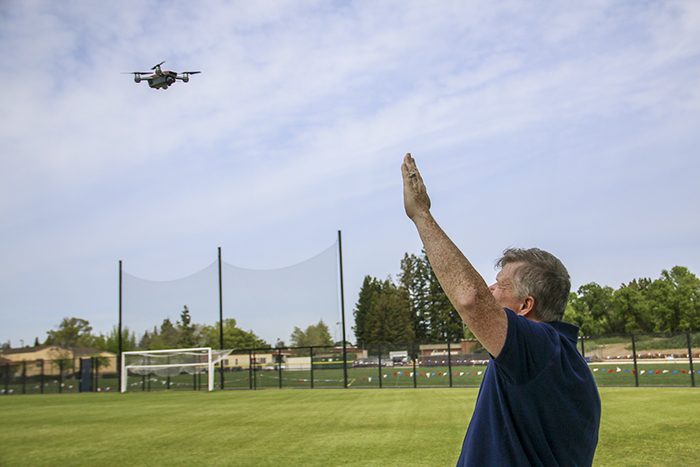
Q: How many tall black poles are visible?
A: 3